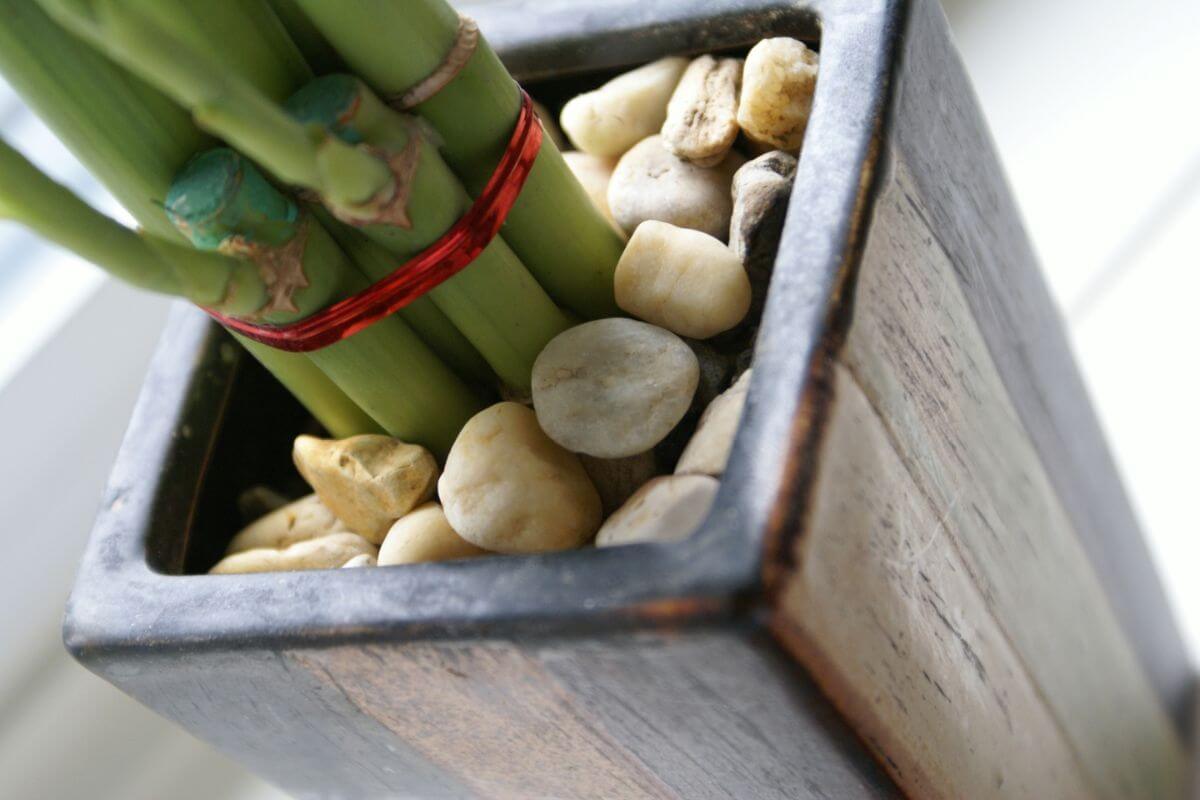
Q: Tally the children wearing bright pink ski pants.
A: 0